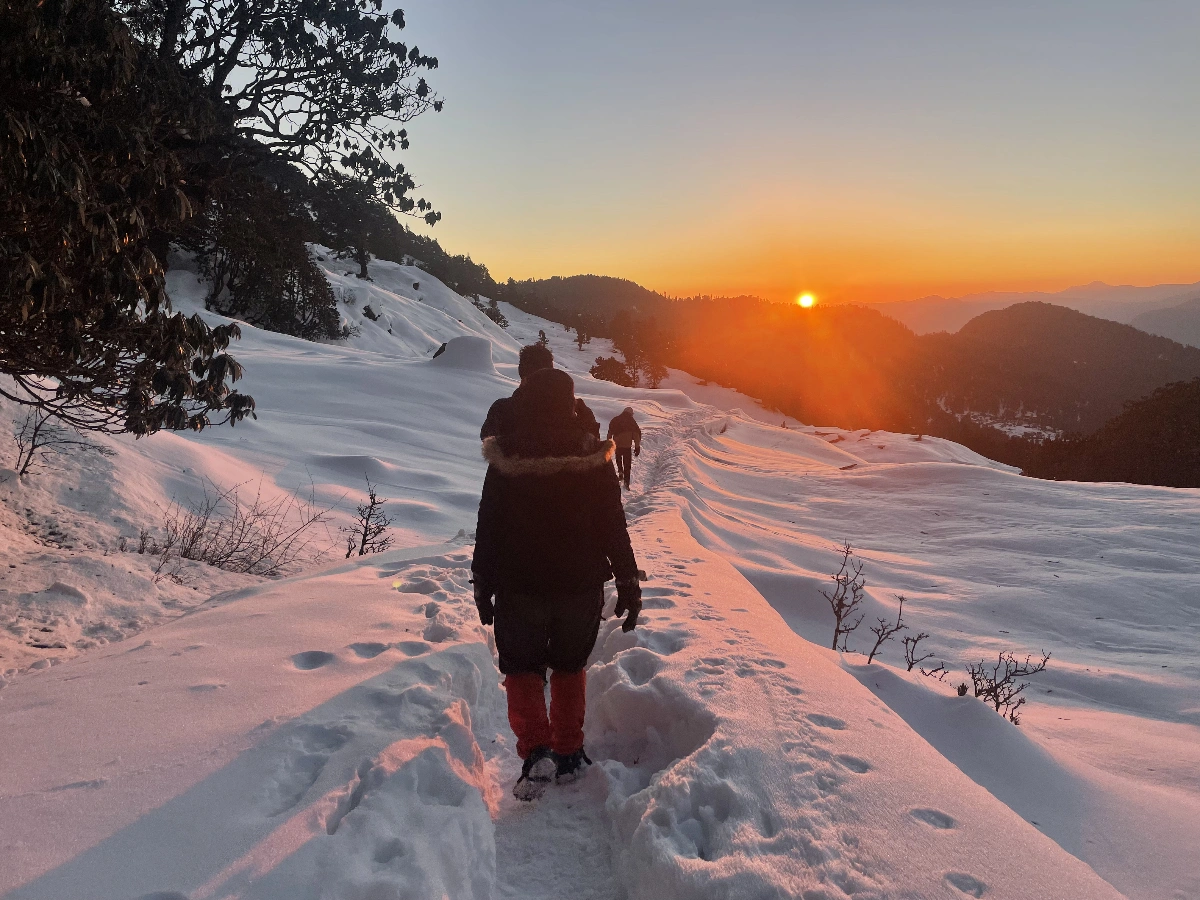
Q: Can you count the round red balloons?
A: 0